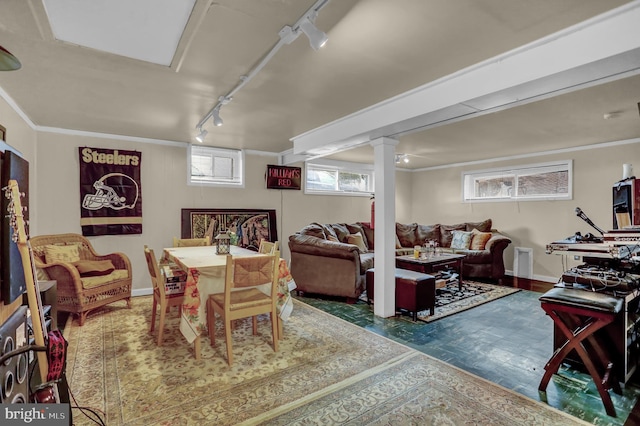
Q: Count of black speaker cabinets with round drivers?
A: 1